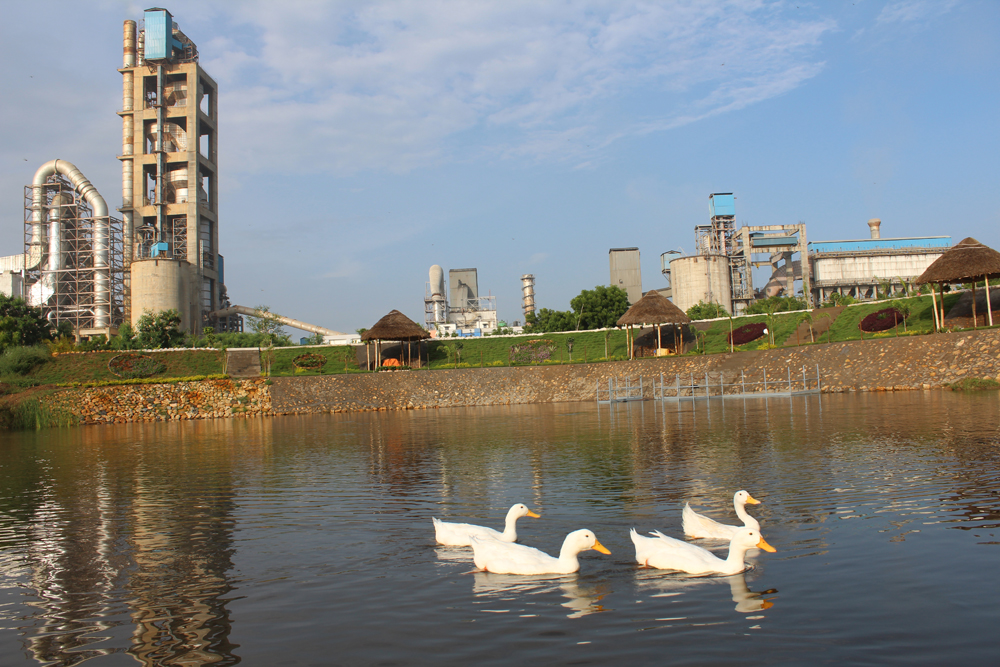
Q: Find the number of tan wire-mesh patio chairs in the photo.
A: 0